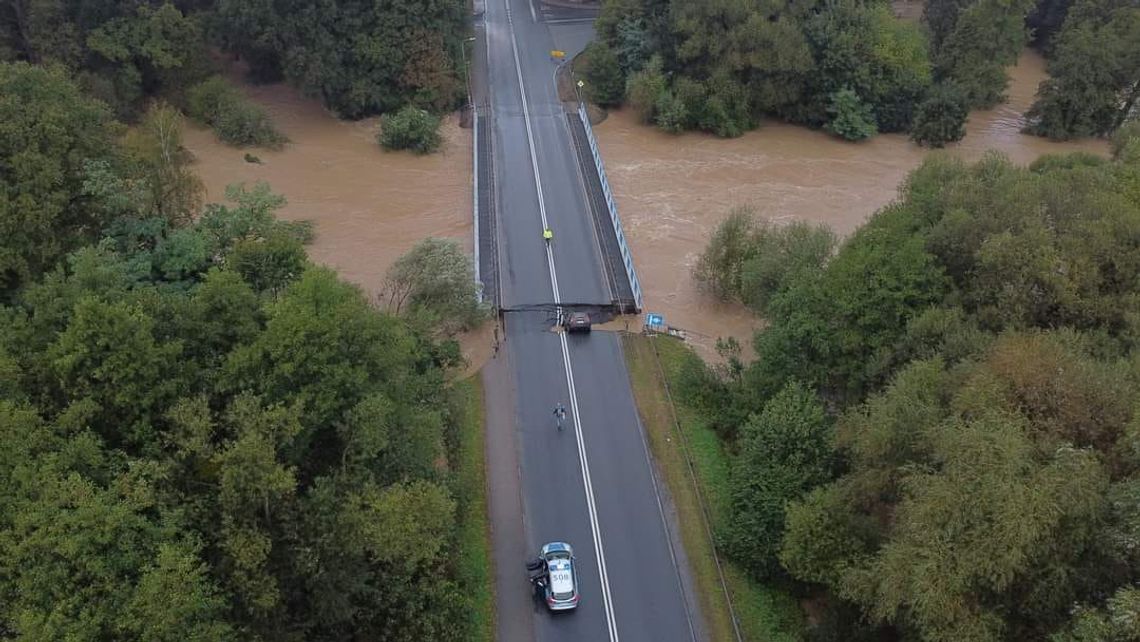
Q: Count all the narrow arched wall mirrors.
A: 0